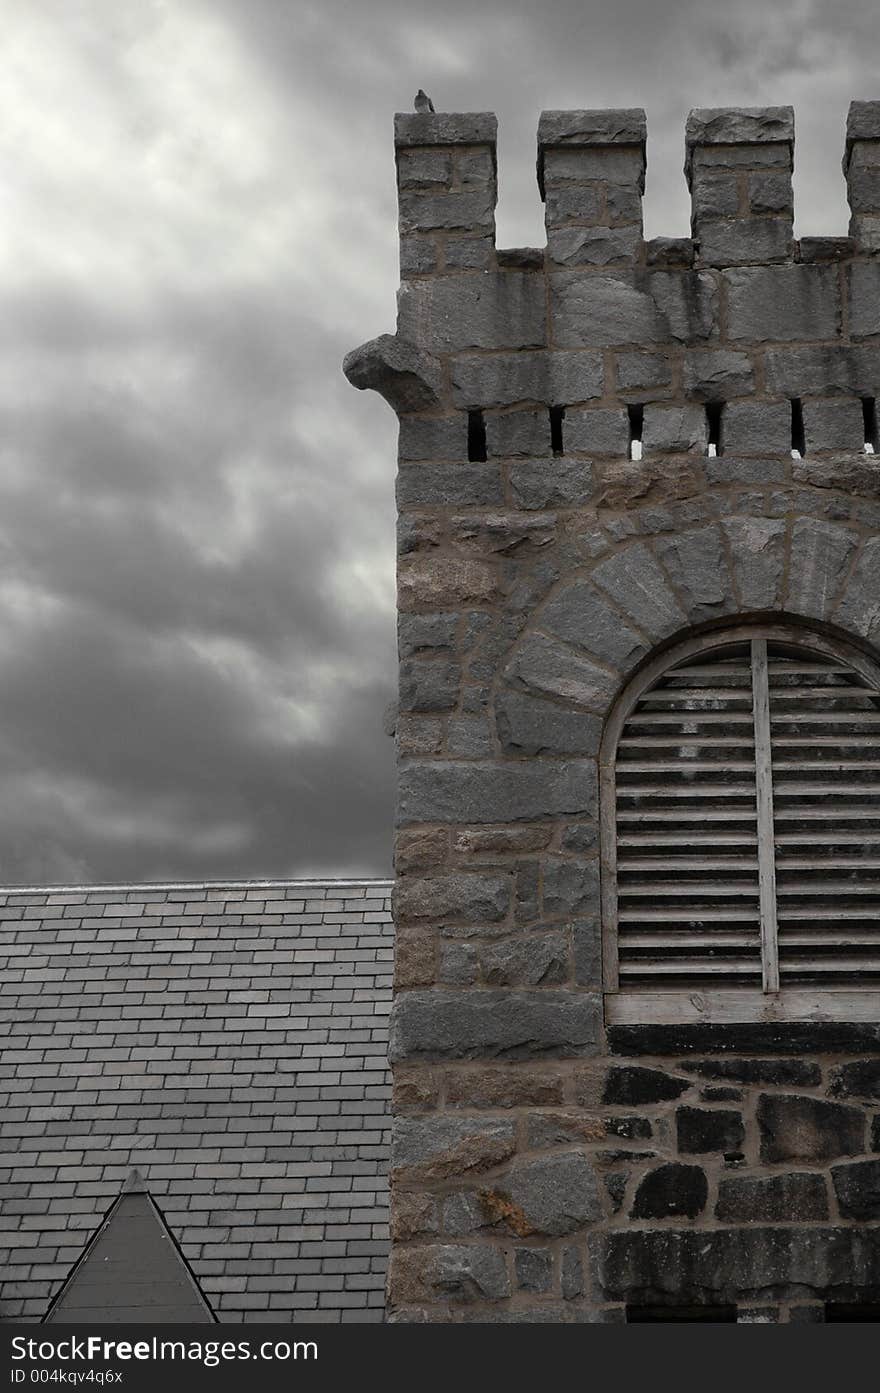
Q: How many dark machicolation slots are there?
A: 6